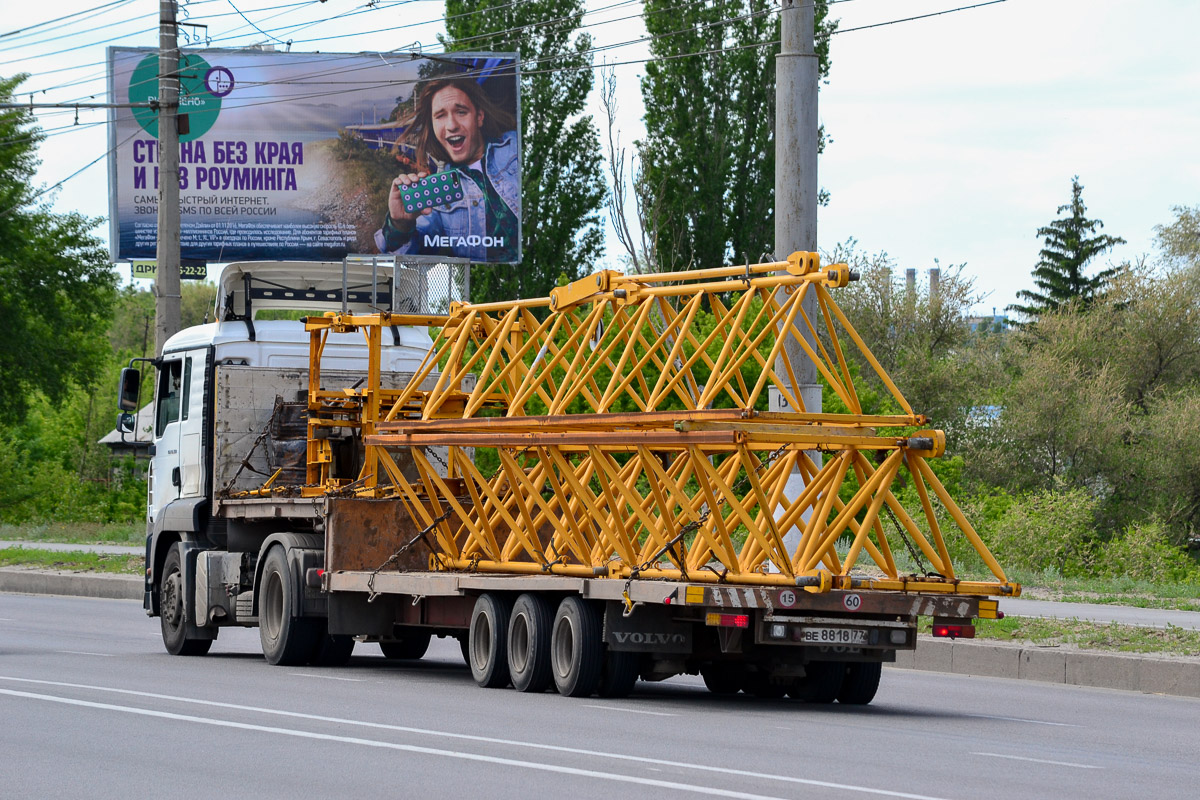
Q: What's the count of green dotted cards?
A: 1